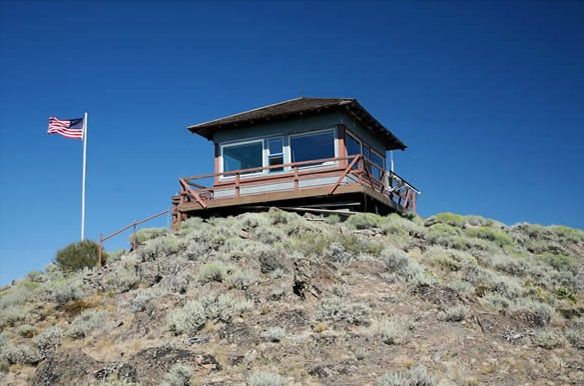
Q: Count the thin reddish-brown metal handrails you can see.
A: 1